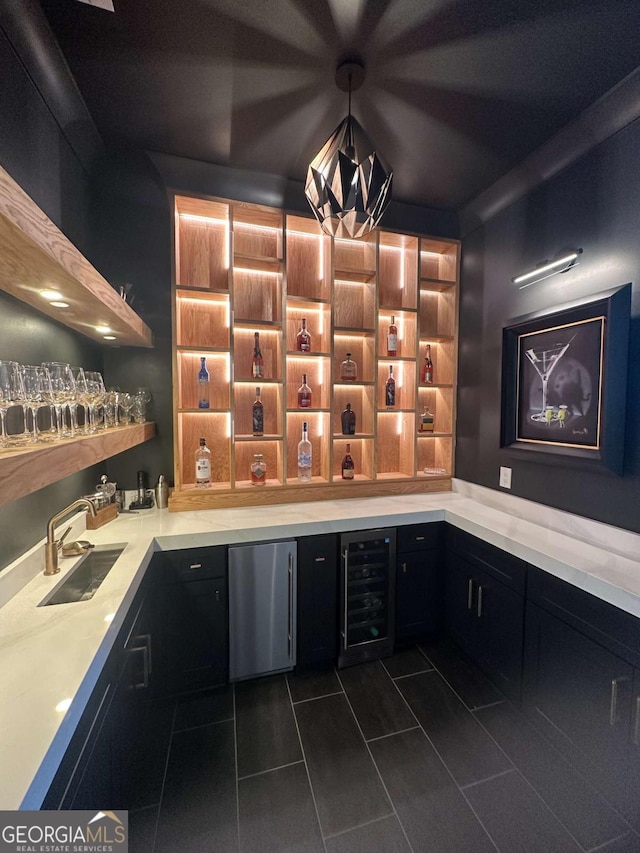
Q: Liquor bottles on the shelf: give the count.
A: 15